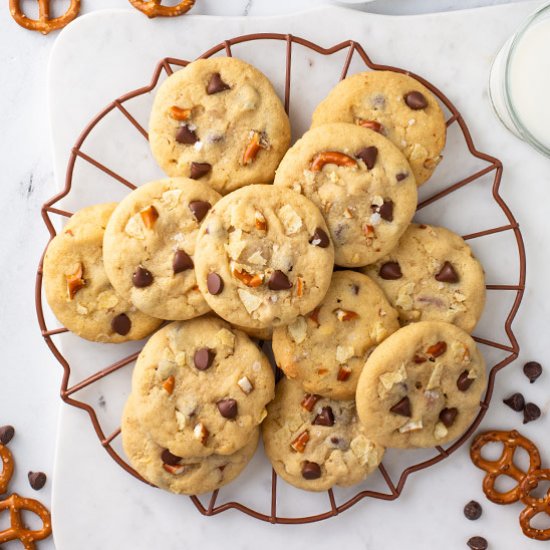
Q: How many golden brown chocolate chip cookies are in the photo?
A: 12